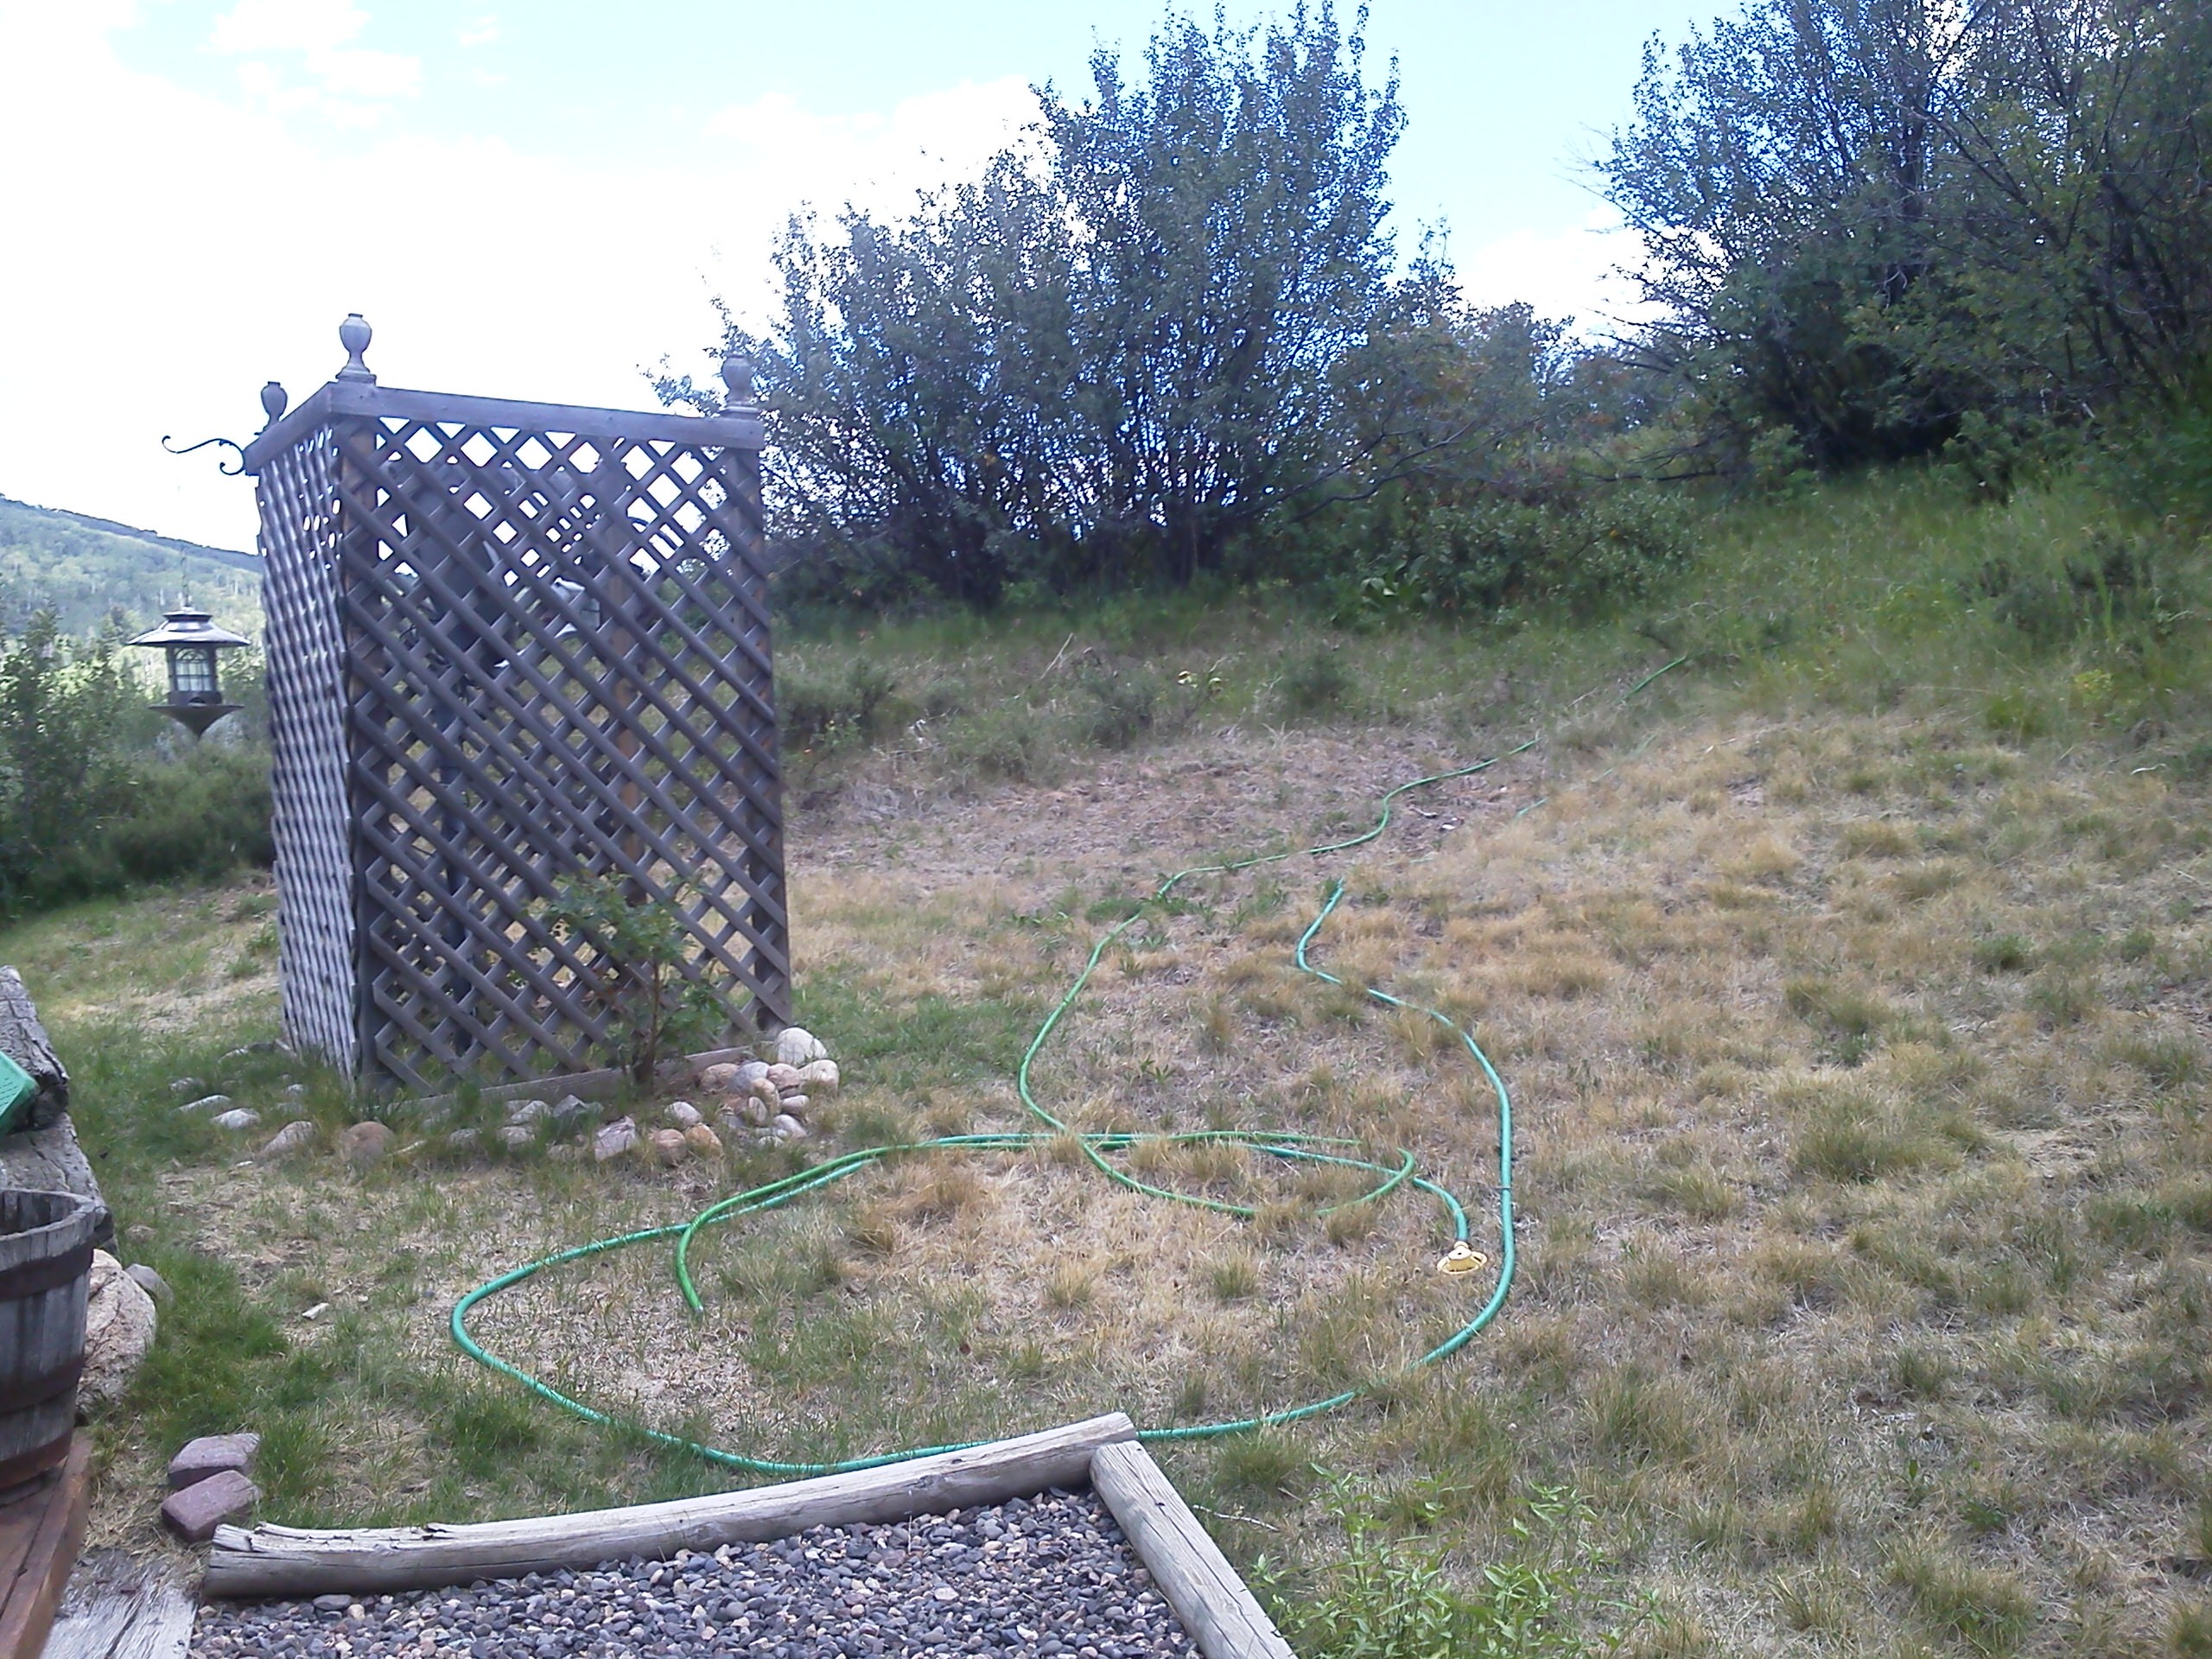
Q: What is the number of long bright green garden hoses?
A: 2